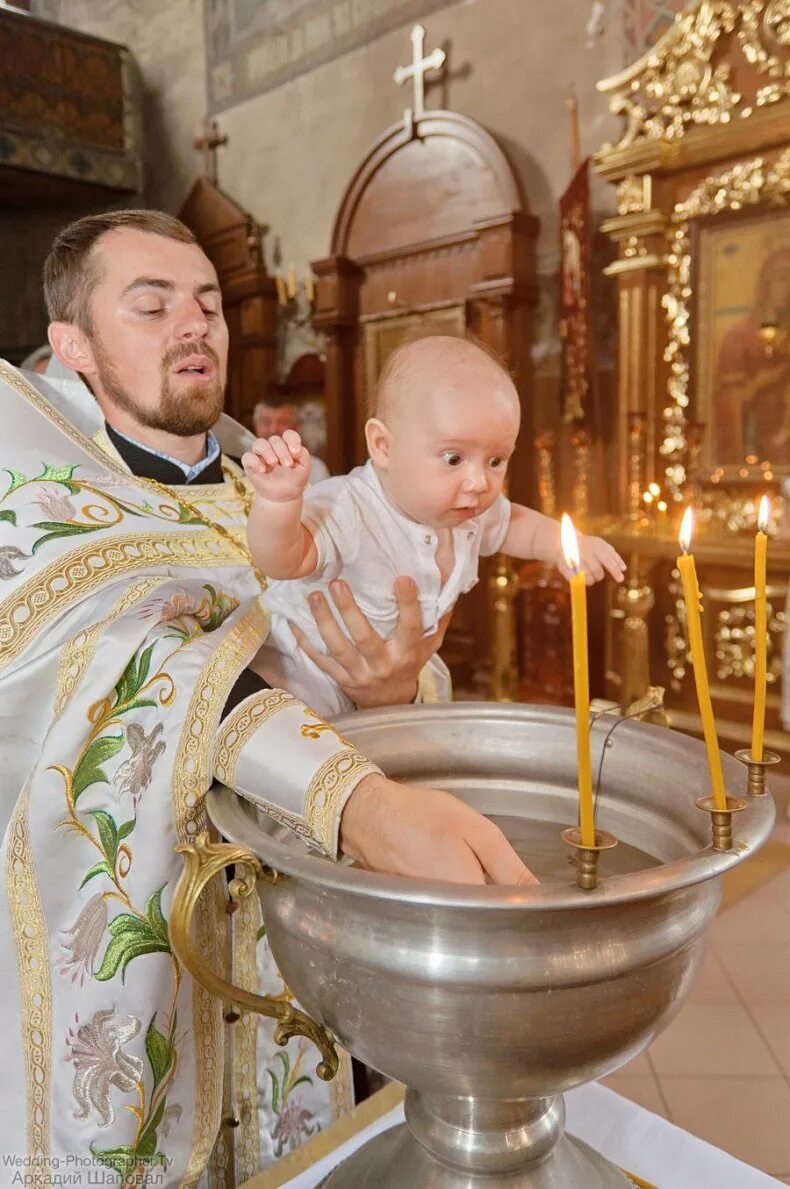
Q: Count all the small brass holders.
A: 3